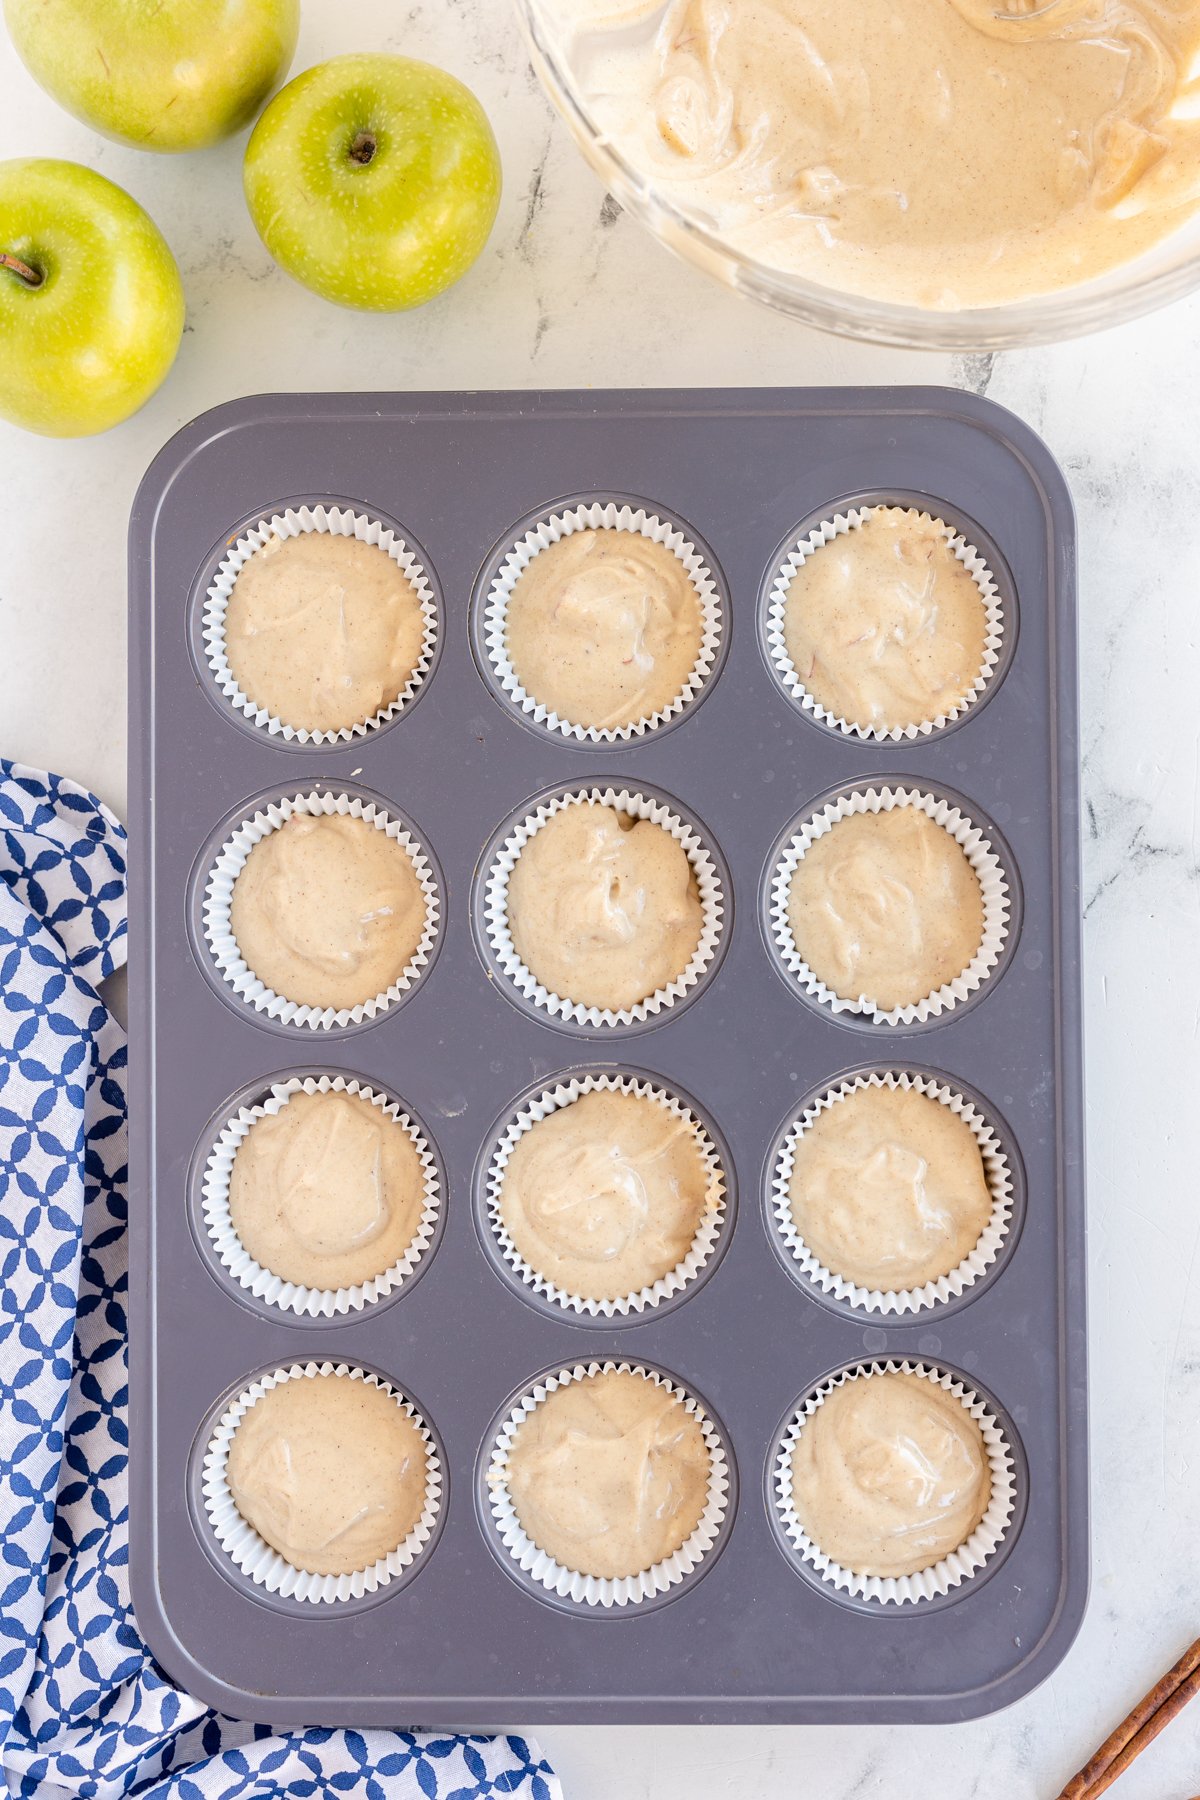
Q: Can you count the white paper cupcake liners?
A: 12